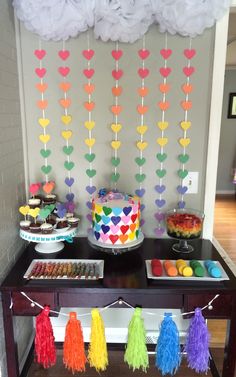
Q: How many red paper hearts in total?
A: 14